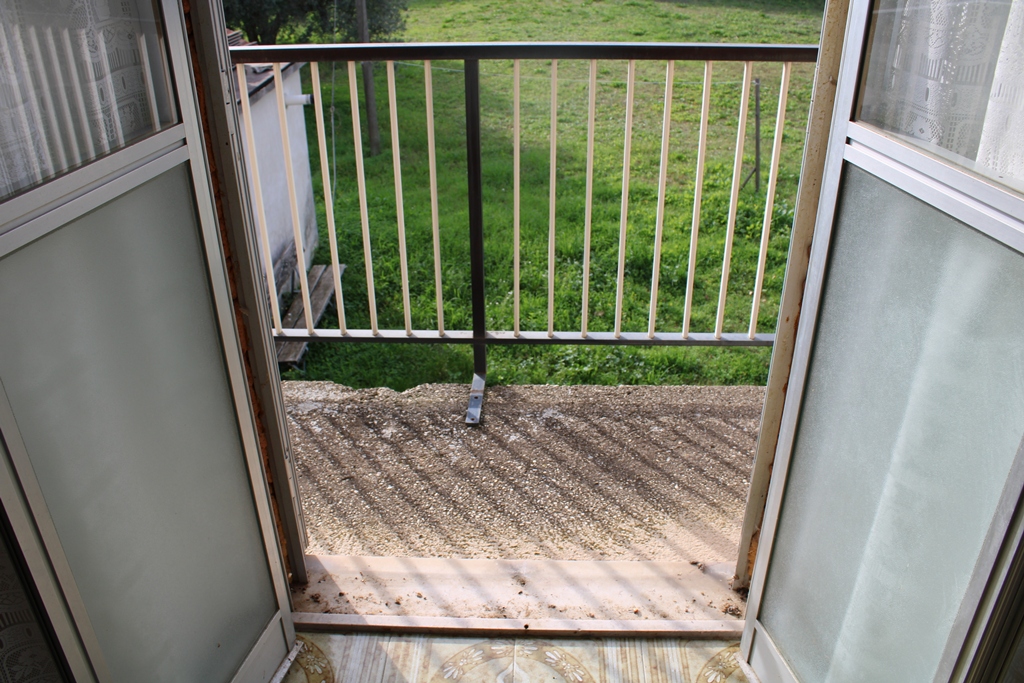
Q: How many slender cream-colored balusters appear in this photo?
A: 14